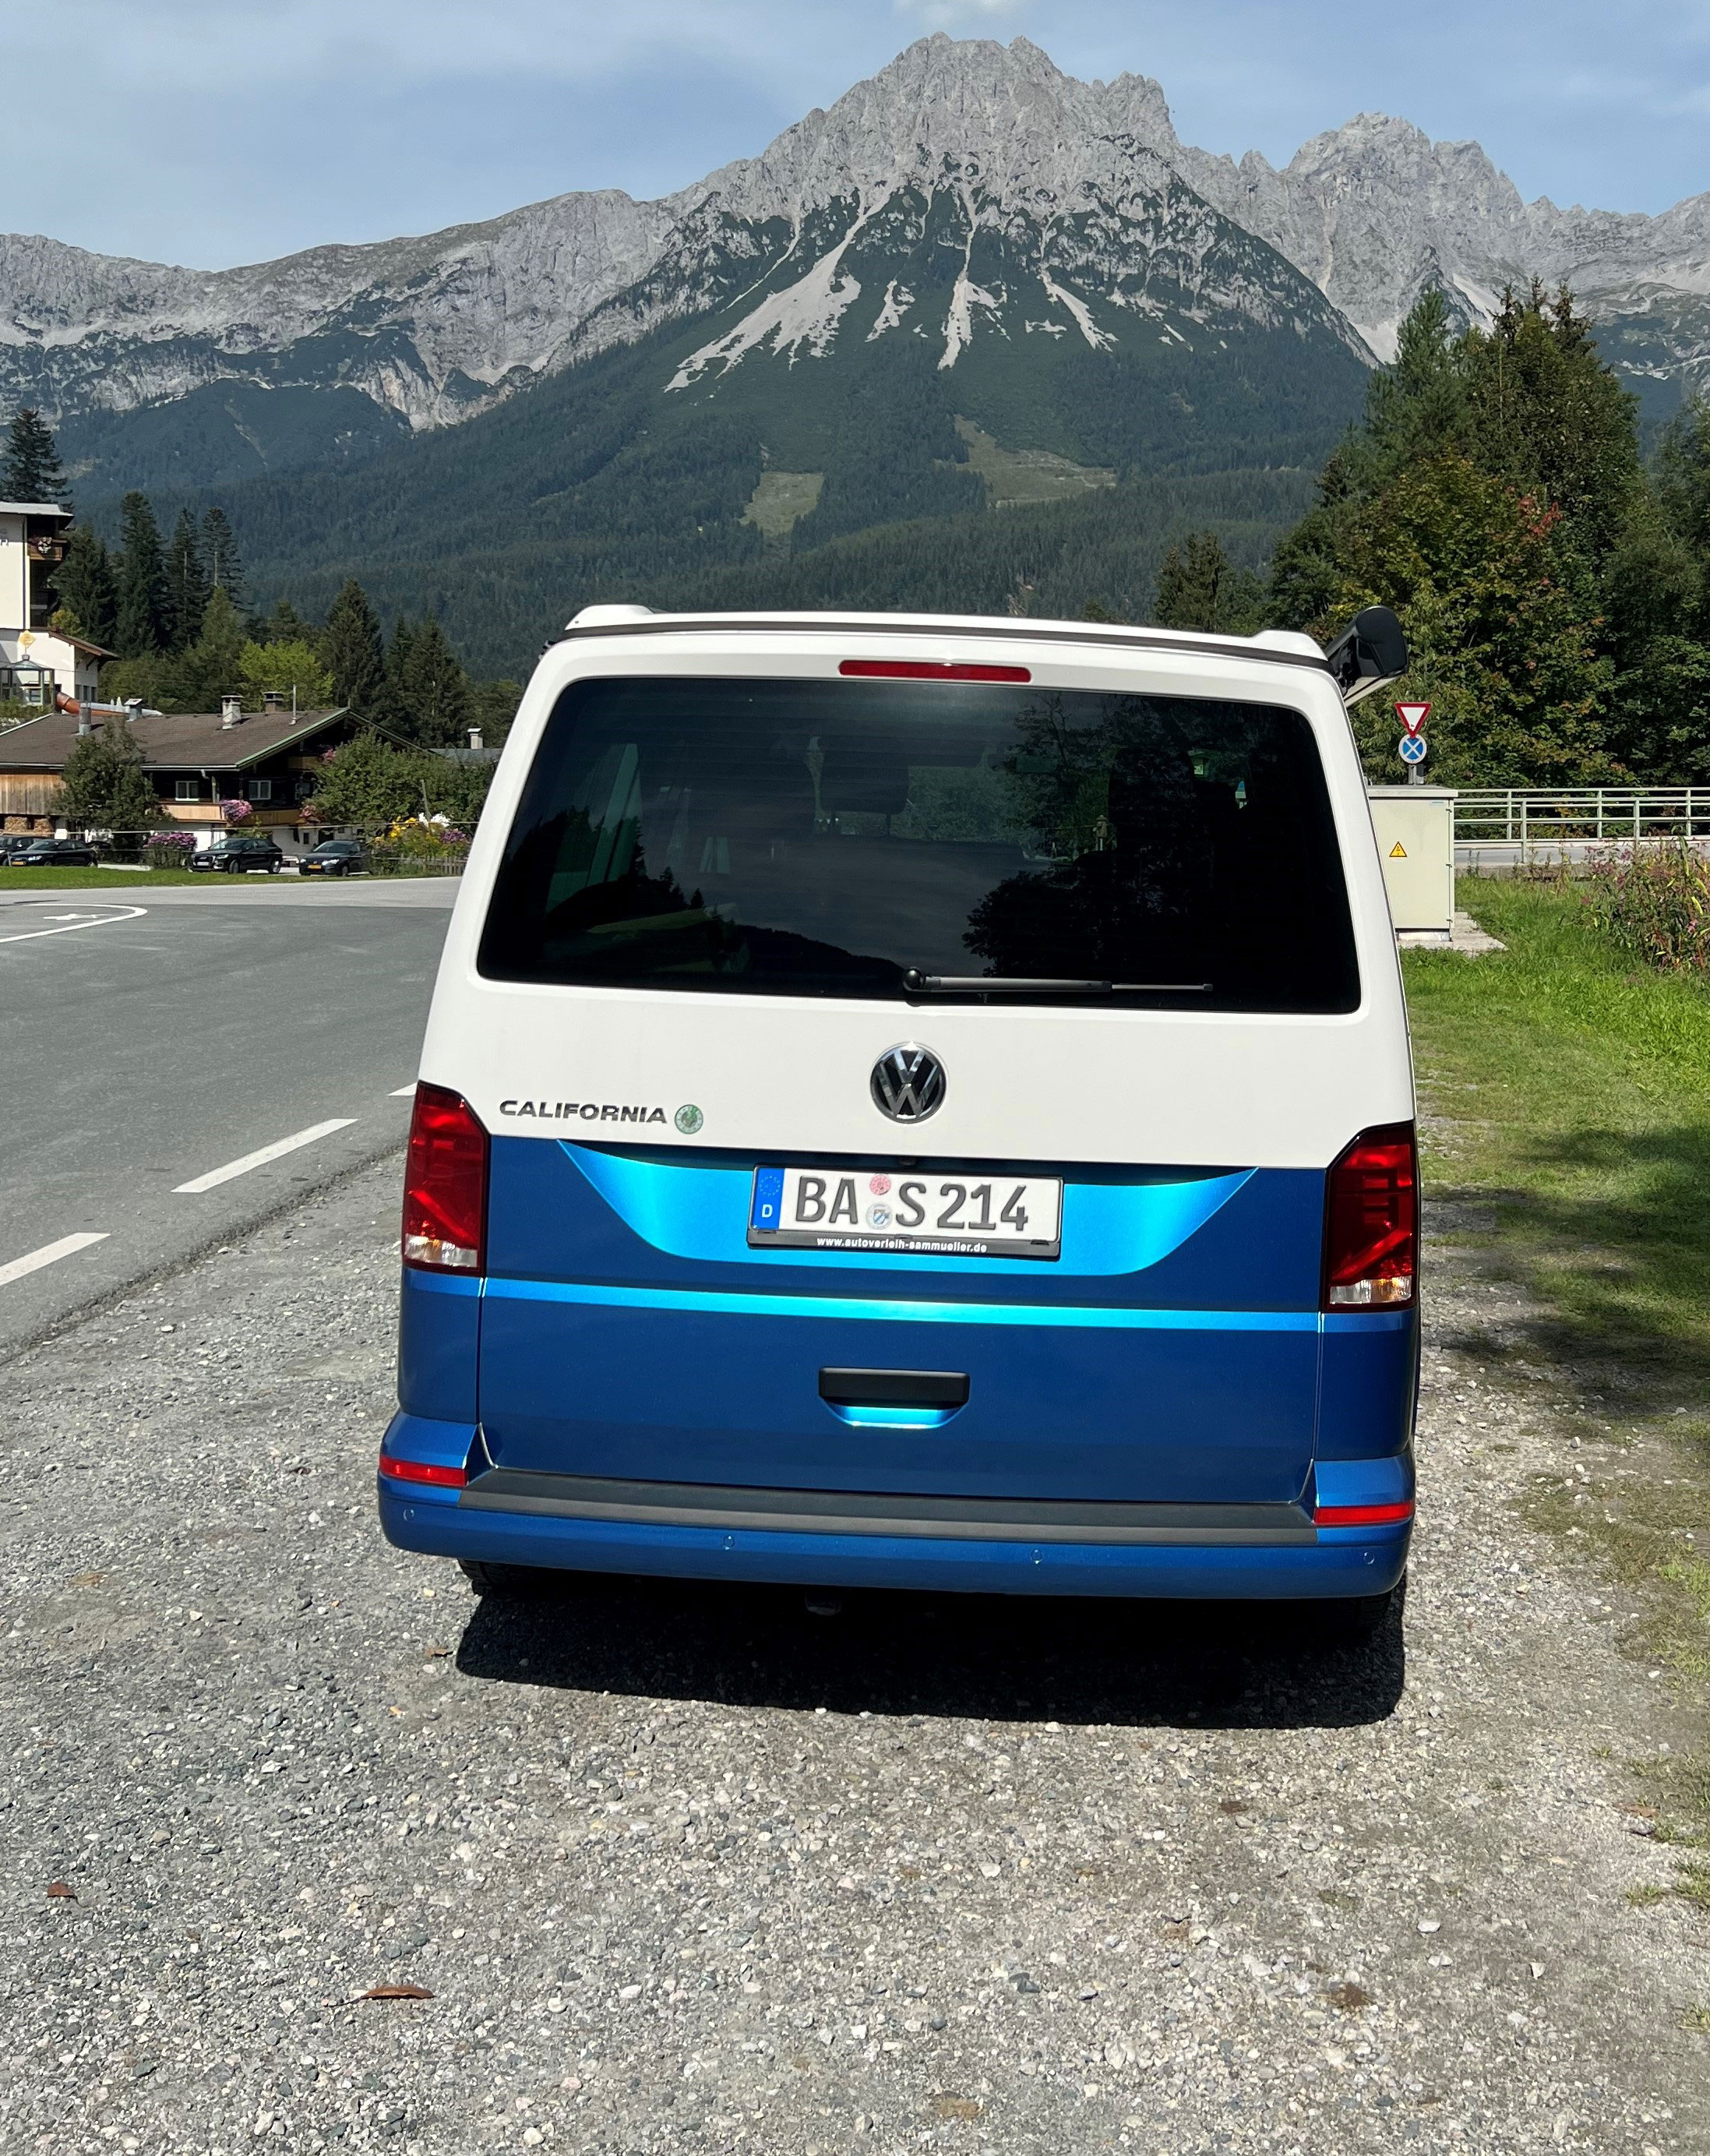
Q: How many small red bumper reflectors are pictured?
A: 2